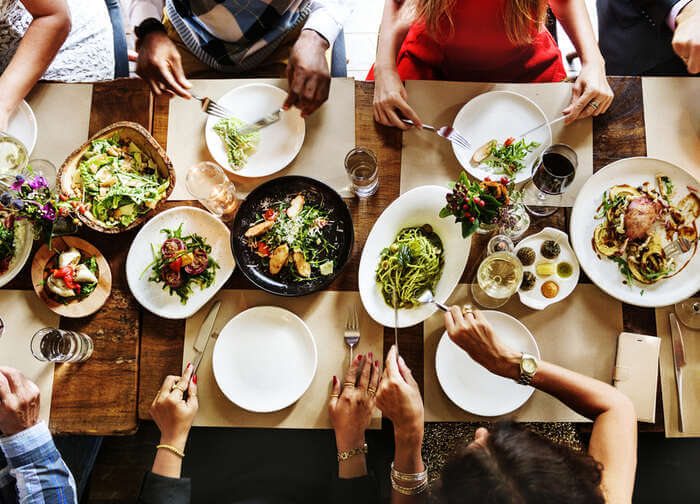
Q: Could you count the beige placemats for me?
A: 8